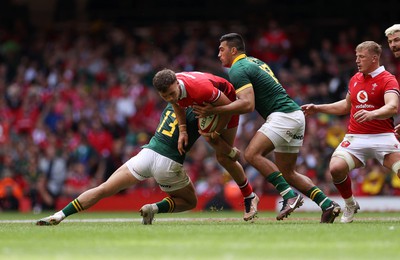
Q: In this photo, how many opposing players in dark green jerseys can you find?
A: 2